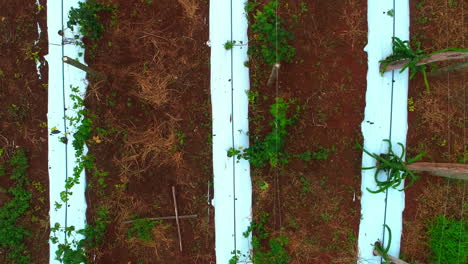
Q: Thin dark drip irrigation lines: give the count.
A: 3